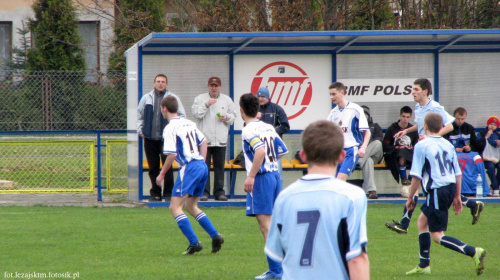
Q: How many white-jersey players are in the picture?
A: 3